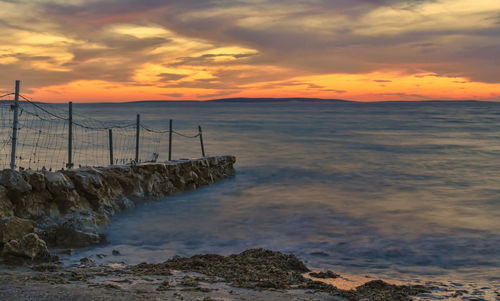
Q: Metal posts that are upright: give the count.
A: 6